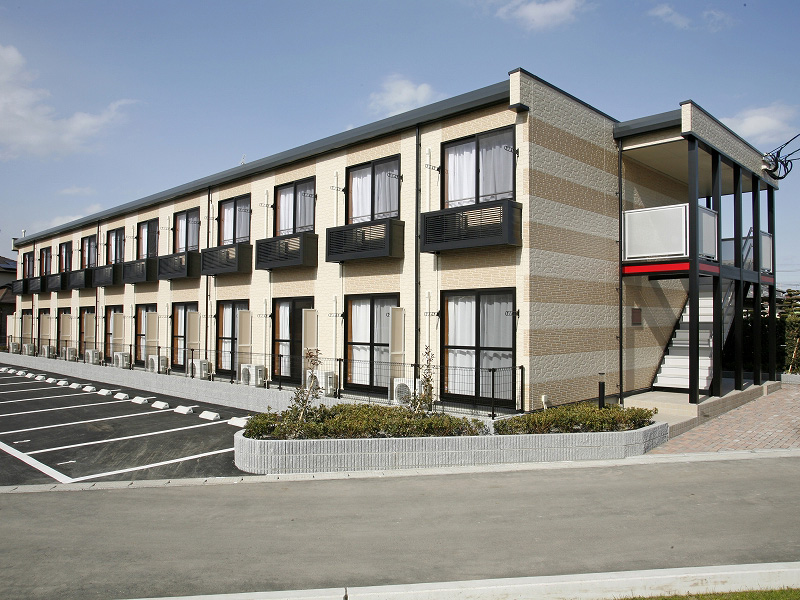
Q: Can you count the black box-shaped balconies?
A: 11